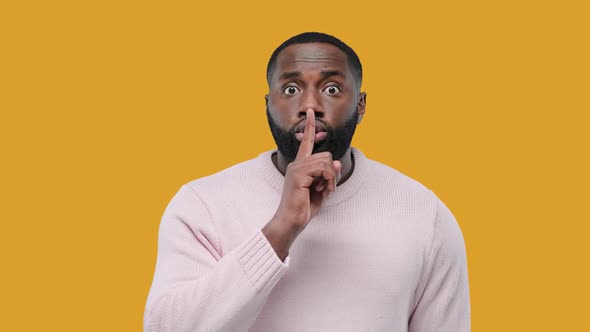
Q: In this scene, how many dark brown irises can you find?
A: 2